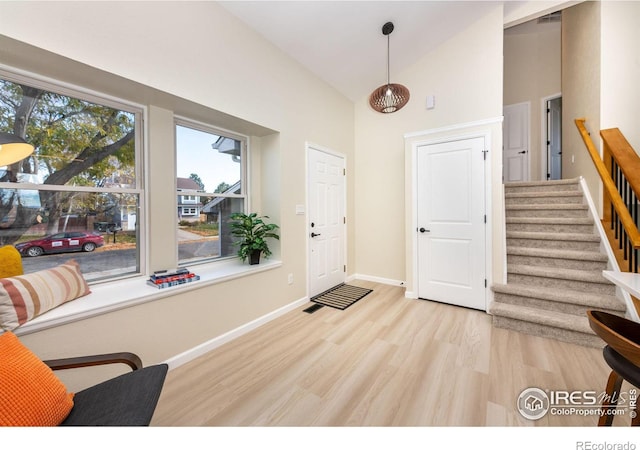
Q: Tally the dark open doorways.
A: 1